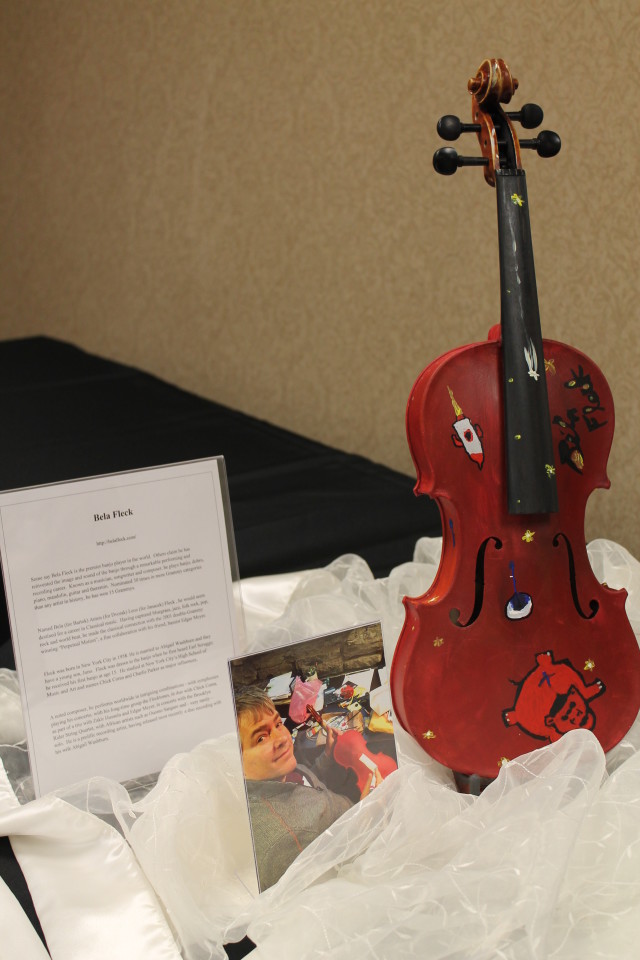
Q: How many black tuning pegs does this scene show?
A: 4